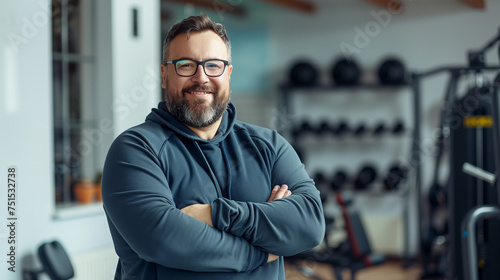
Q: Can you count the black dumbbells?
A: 10